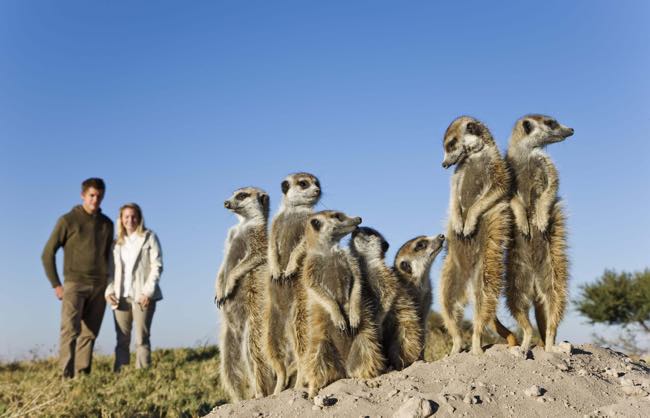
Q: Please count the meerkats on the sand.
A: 7